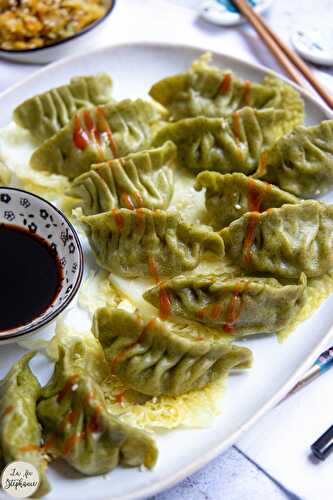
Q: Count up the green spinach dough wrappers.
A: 13